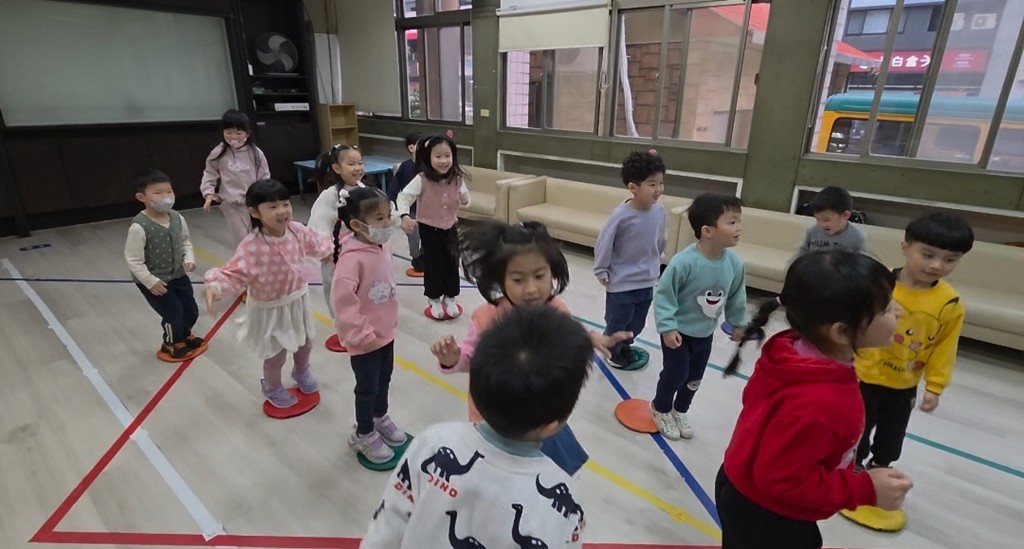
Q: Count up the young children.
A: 14